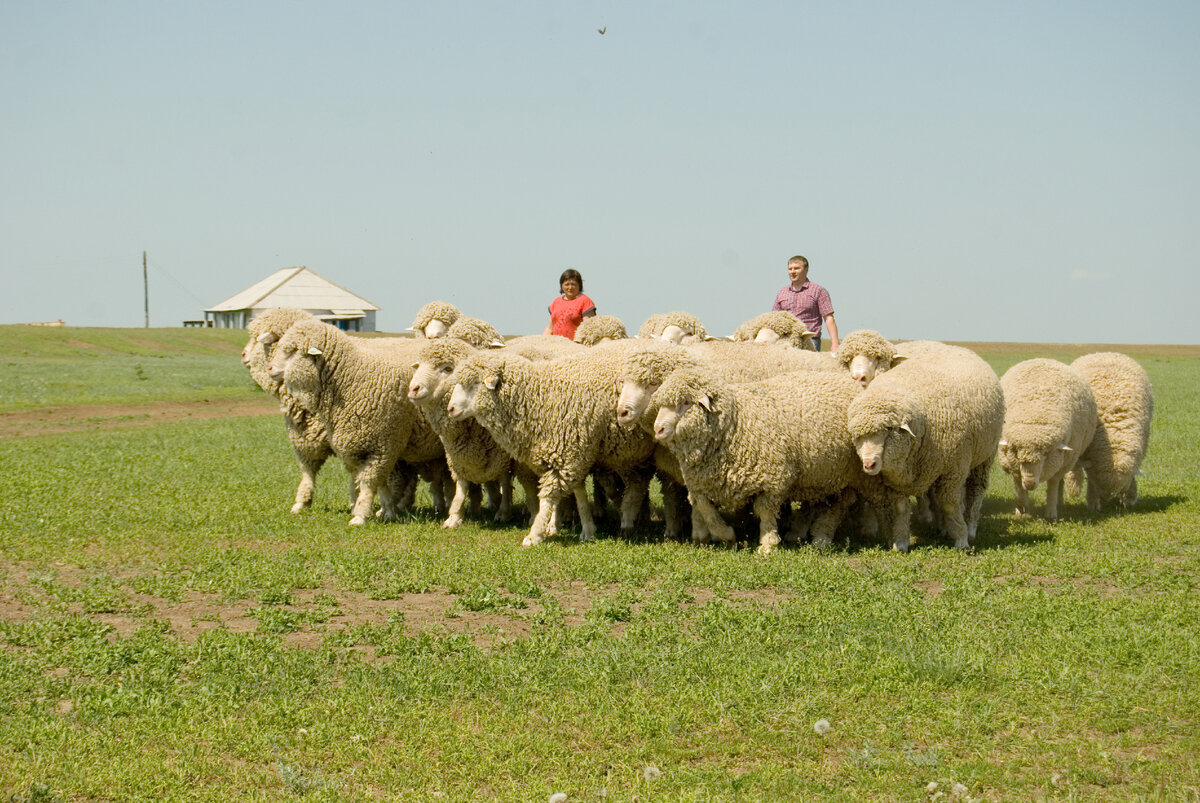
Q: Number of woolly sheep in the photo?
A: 15